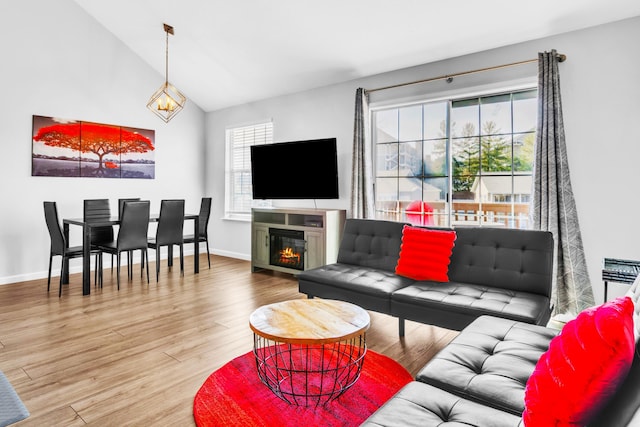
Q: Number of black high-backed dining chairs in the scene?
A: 6